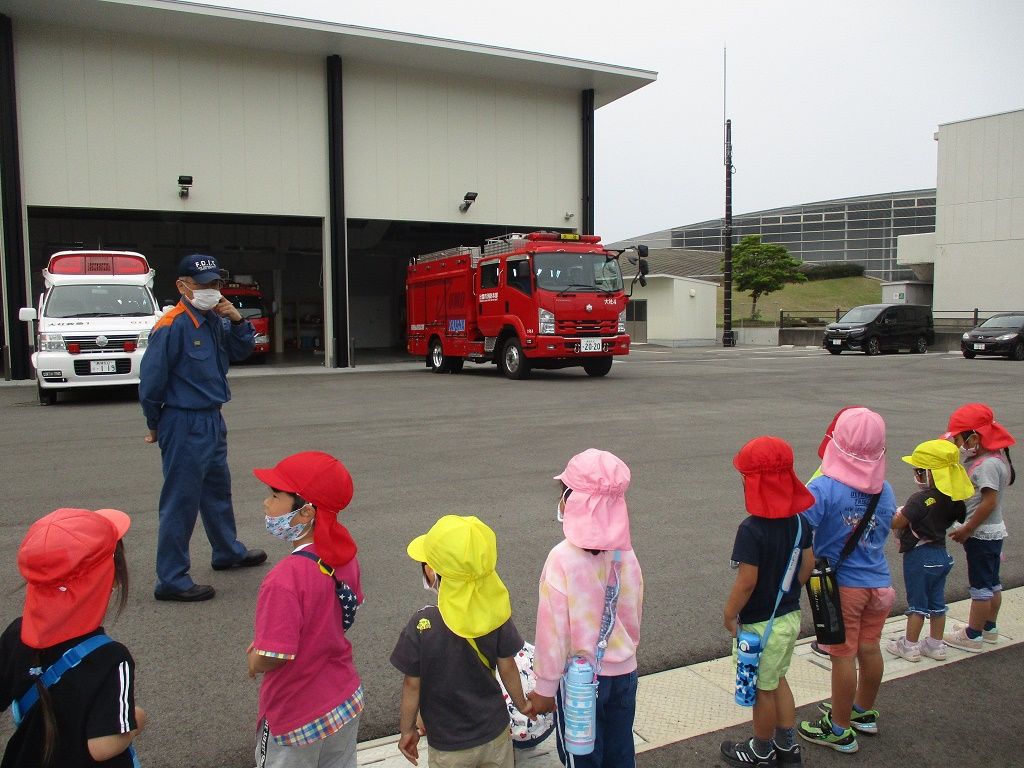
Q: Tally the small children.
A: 9